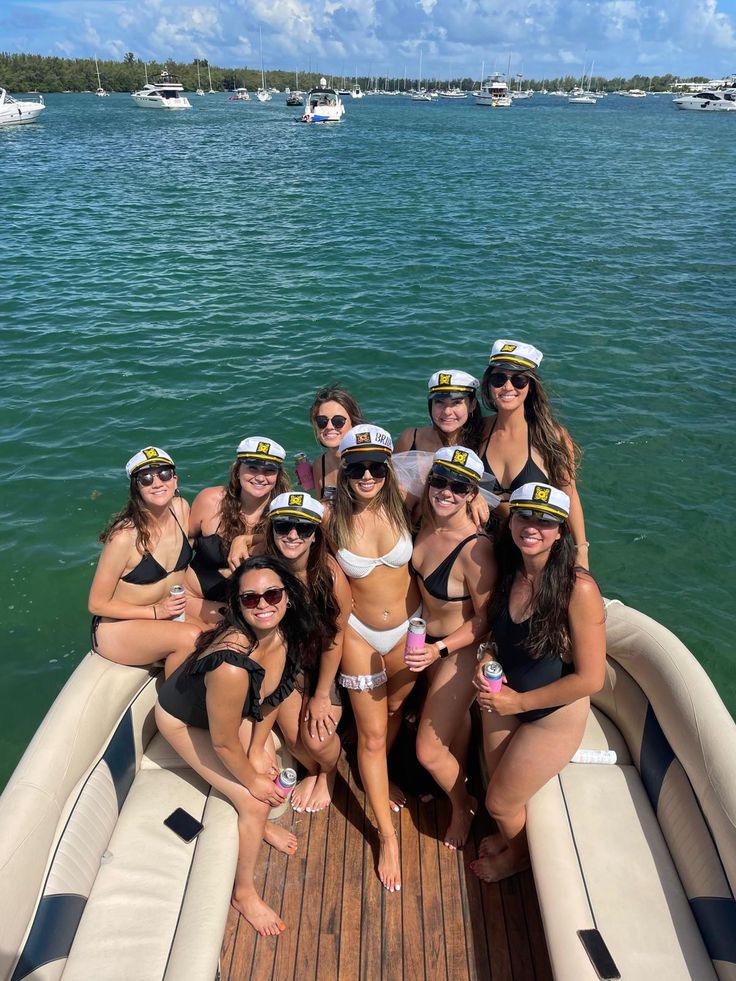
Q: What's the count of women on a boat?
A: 10